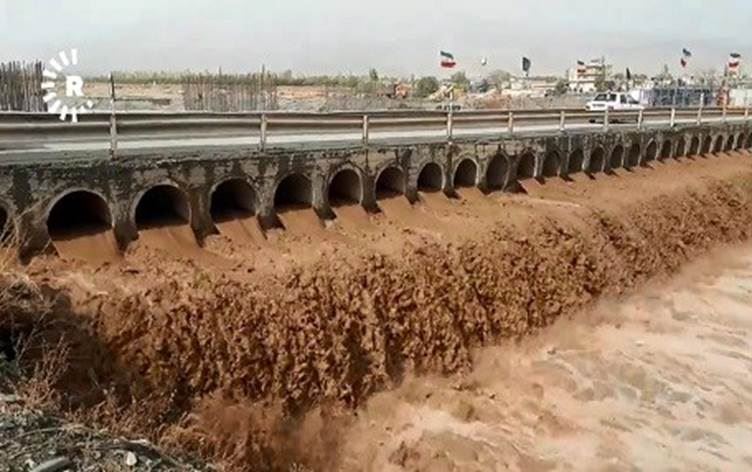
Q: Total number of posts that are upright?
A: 12